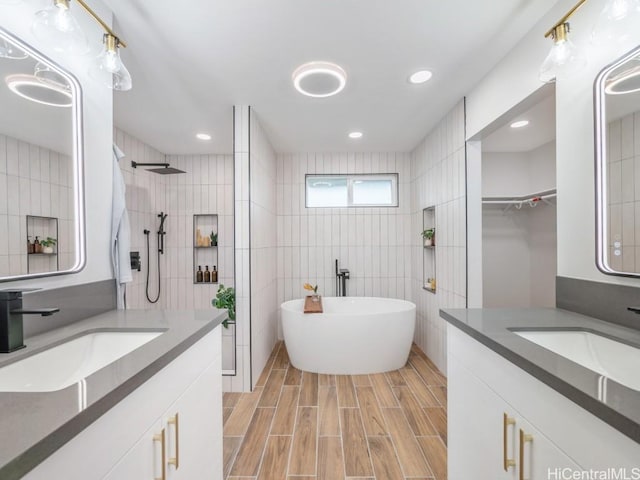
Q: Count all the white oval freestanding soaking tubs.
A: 1